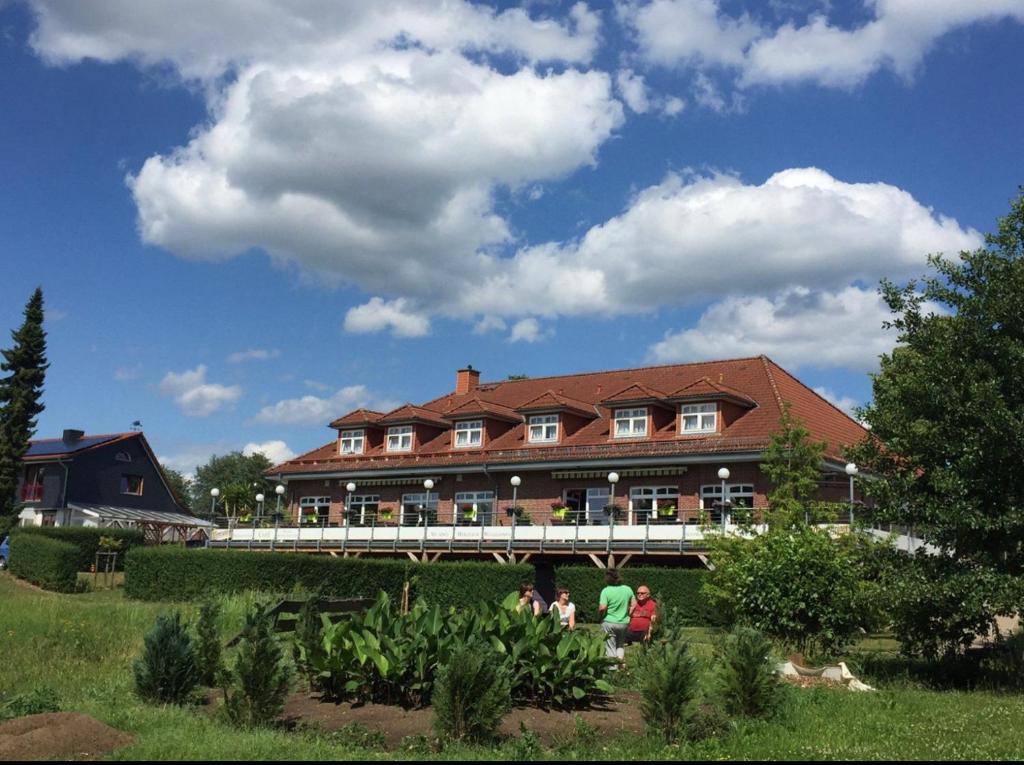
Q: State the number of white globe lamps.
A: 9